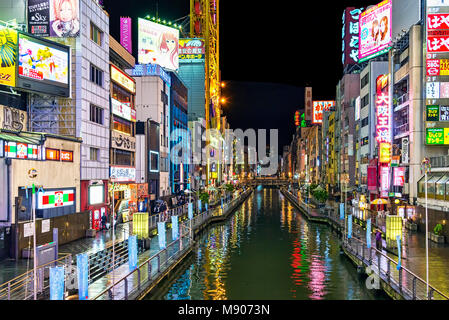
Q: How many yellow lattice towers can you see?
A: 1